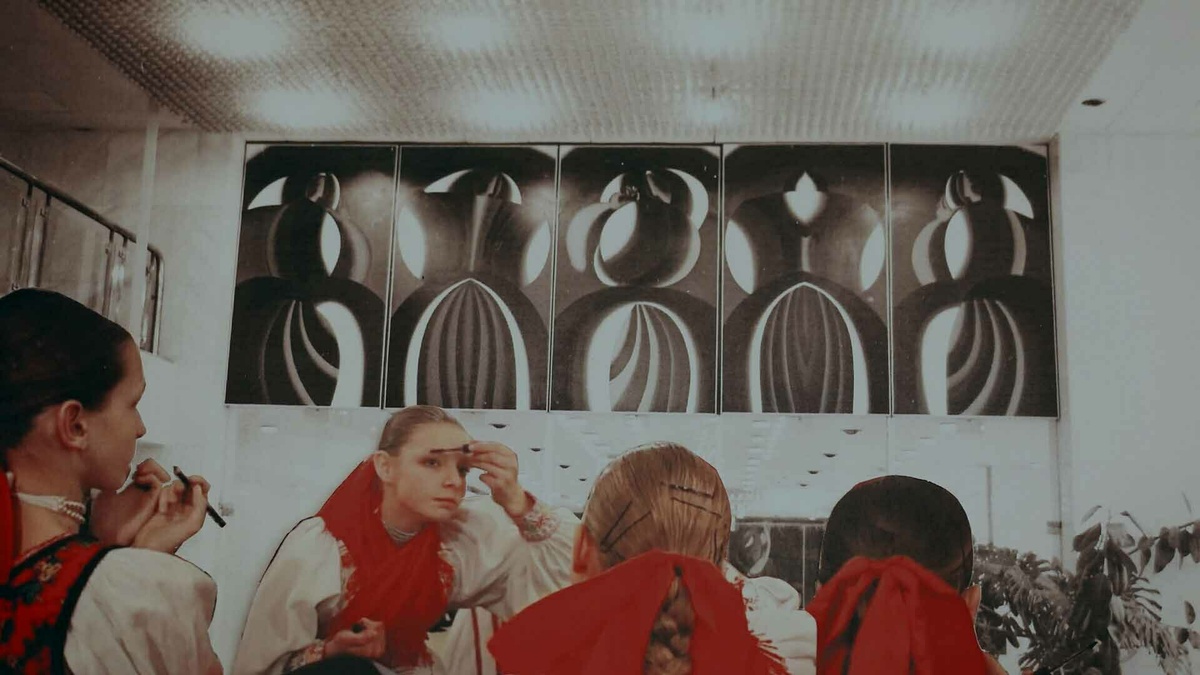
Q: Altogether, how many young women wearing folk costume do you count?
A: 4